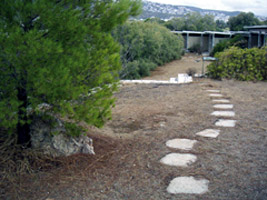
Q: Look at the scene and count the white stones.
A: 10